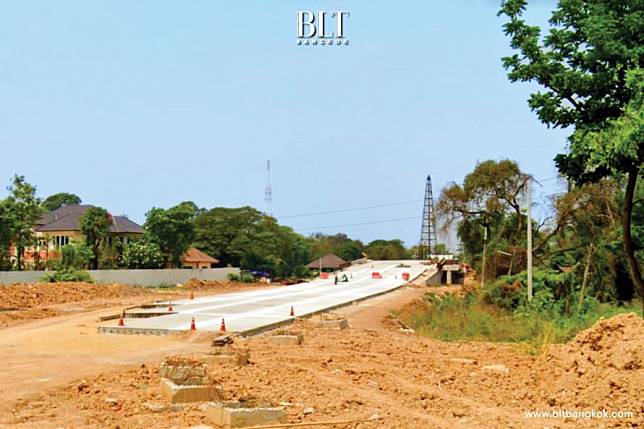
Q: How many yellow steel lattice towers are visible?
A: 0